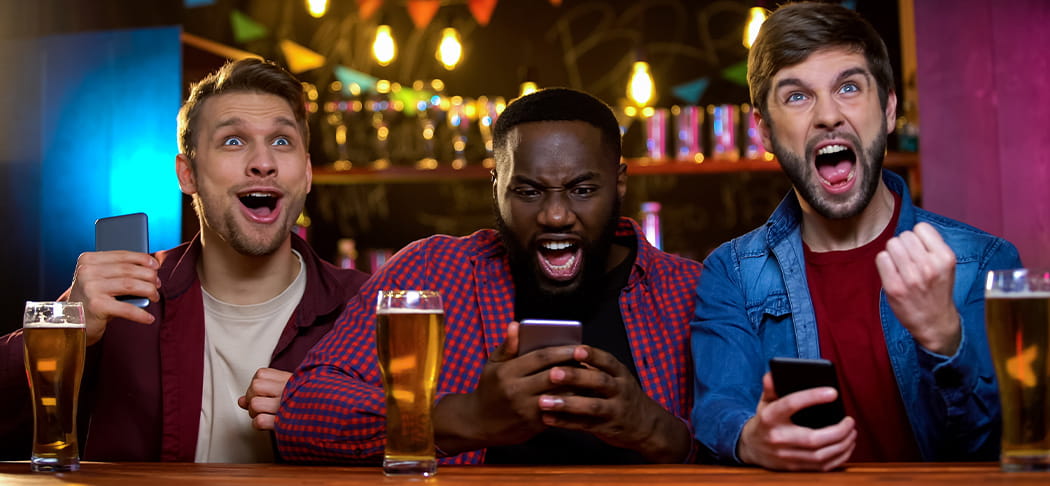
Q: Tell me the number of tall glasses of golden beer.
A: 3